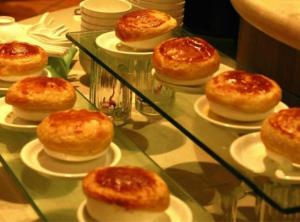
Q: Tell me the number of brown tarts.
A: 8